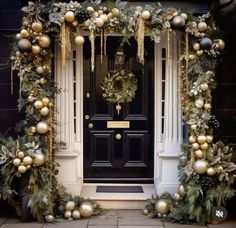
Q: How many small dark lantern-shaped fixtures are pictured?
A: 1